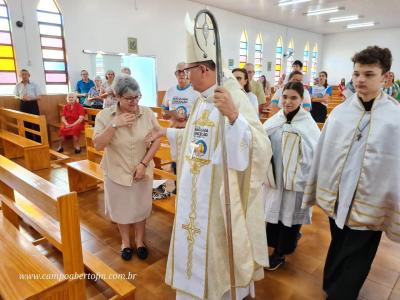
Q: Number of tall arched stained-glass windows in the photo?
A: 8